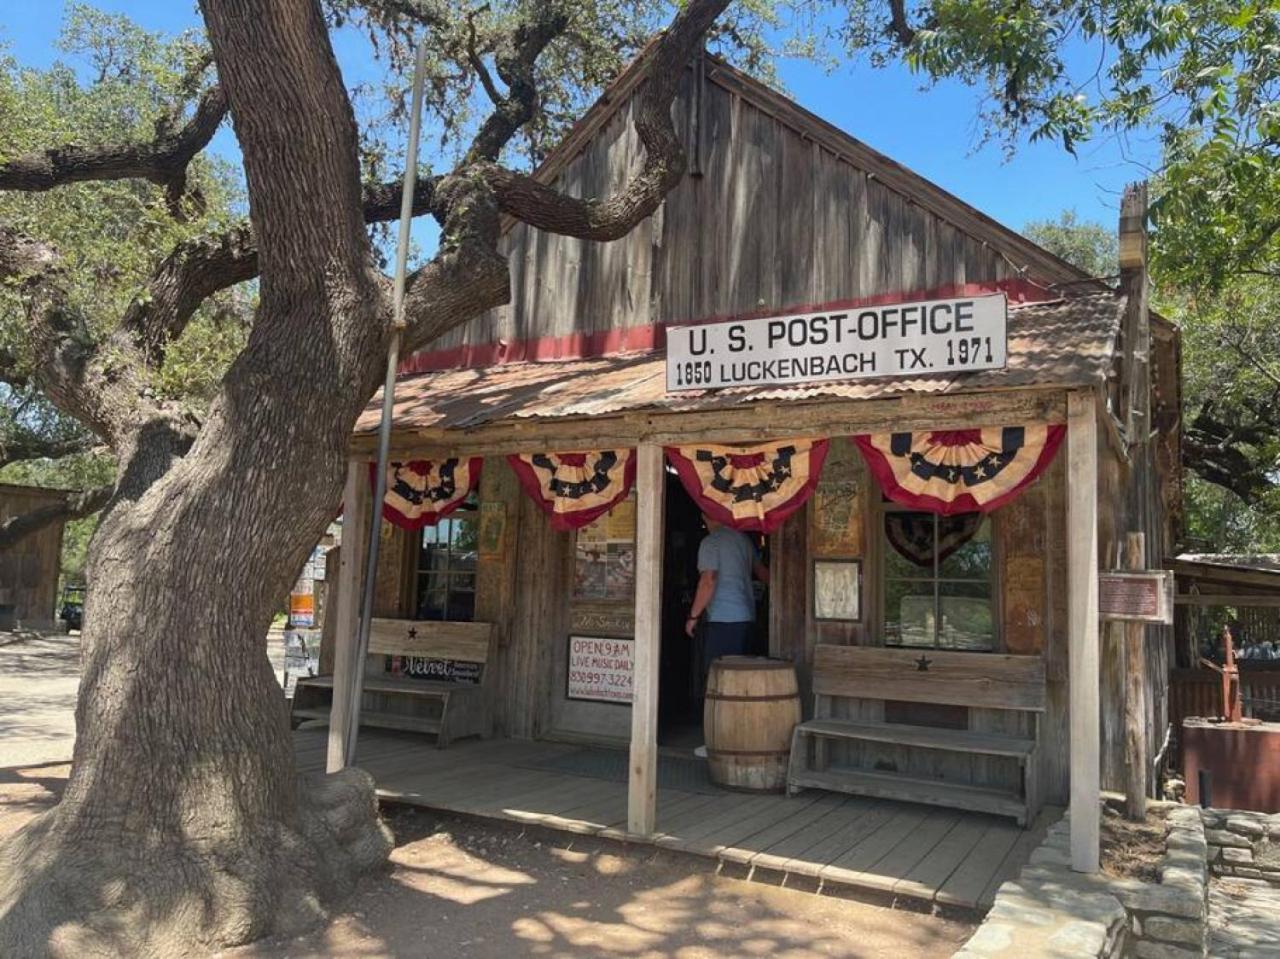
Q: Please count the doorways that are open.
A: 1